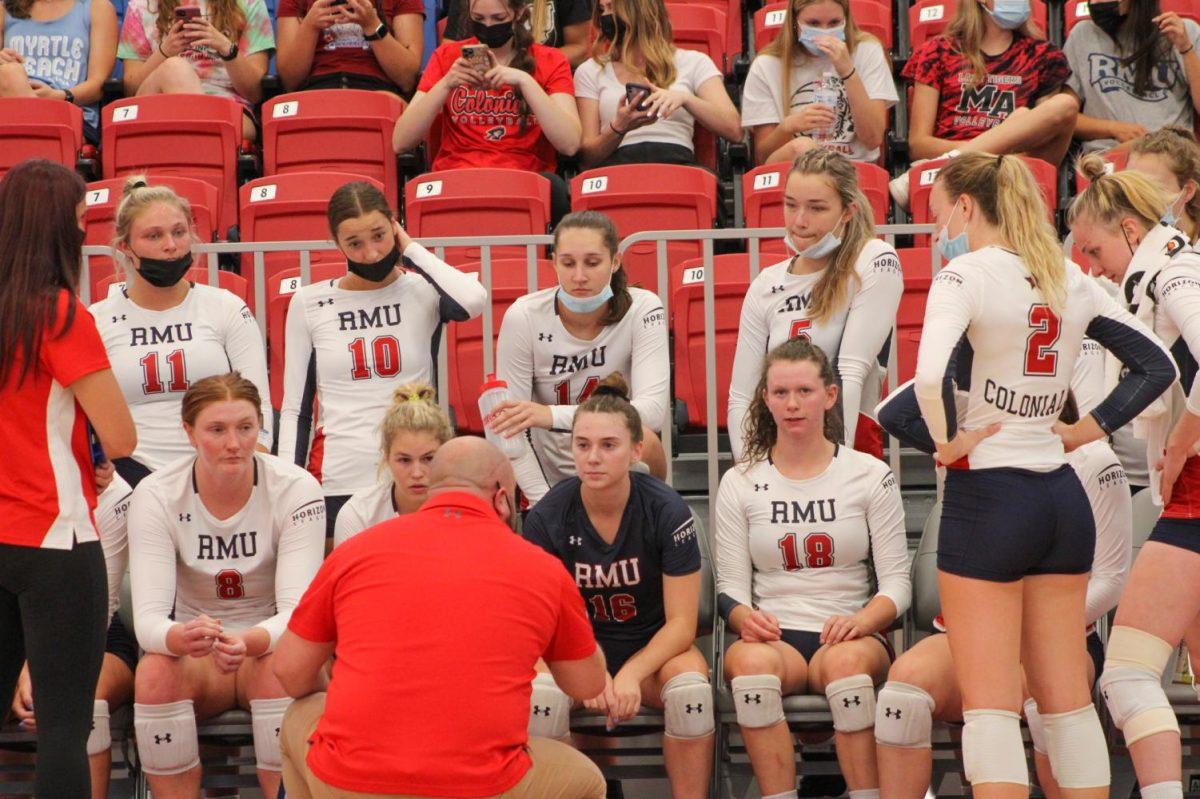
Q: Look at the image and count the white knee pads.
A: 12